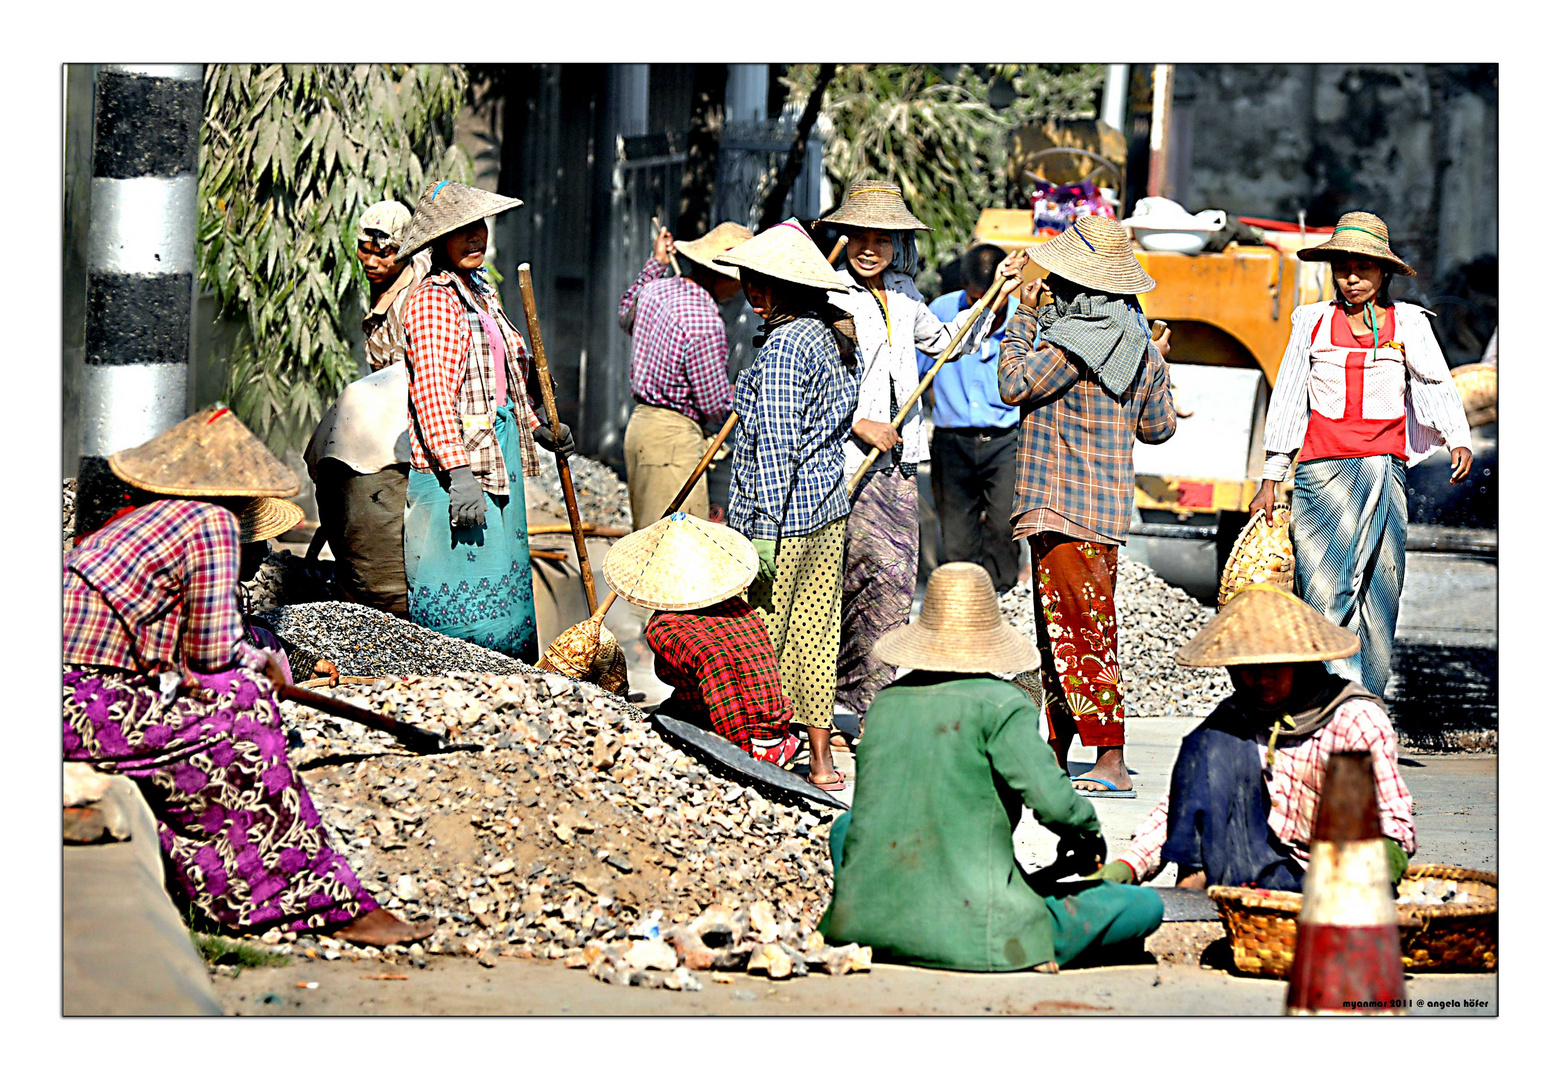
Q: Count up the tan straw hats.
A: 11